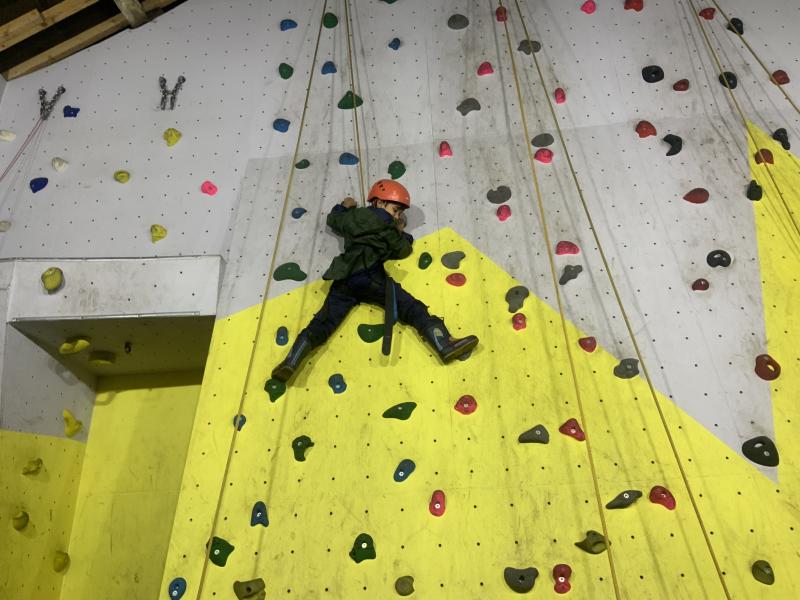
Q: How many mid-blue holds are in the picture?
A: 12